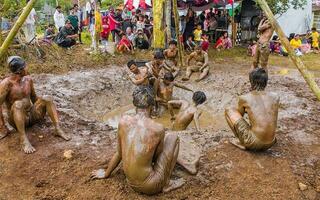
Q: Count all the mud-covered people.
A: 10